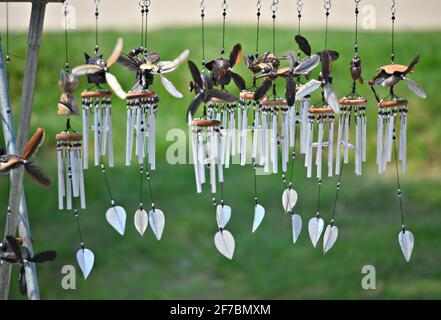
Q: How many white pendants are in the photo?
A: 12